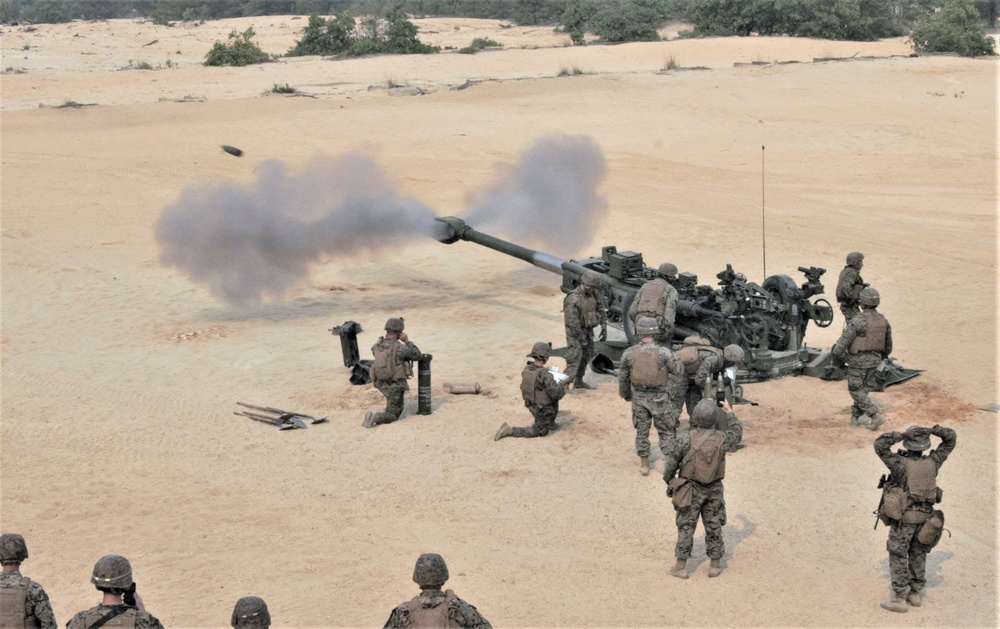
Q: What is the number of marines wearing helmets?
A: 14